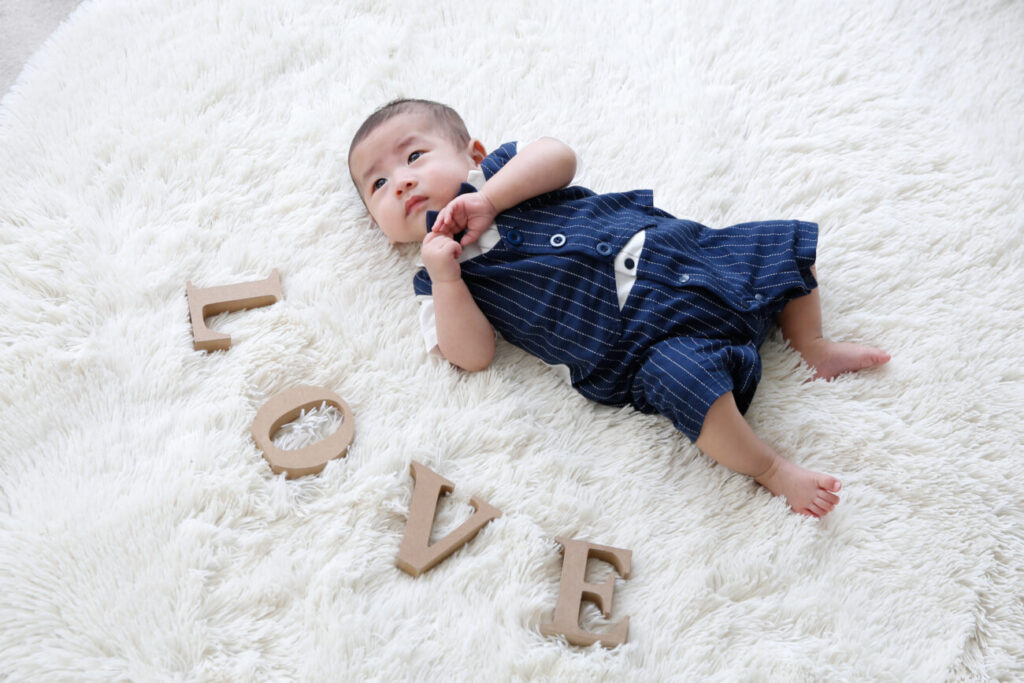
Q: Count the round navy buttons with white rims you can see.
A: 1